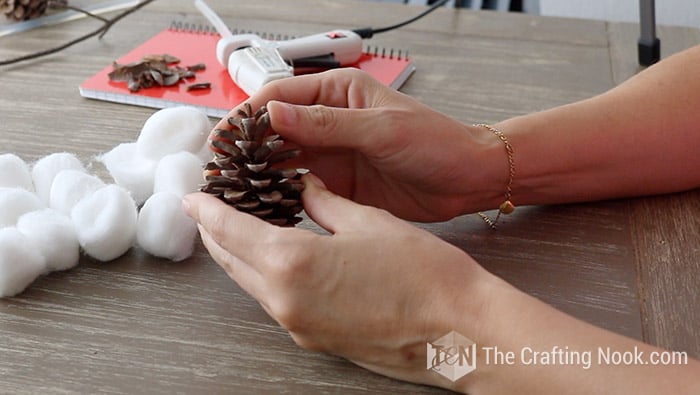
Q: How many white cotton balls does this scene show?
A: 11